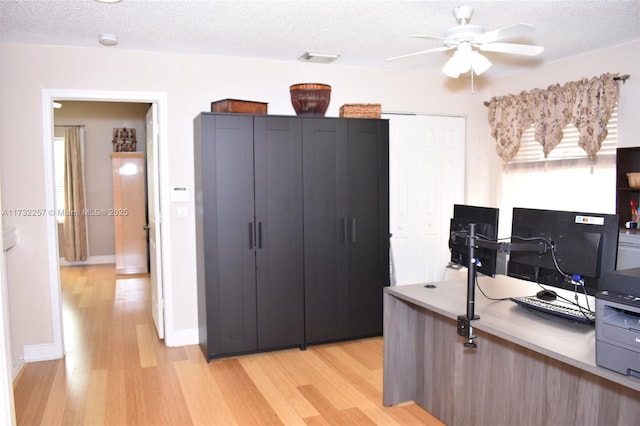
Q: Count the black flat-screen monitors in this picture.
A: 2